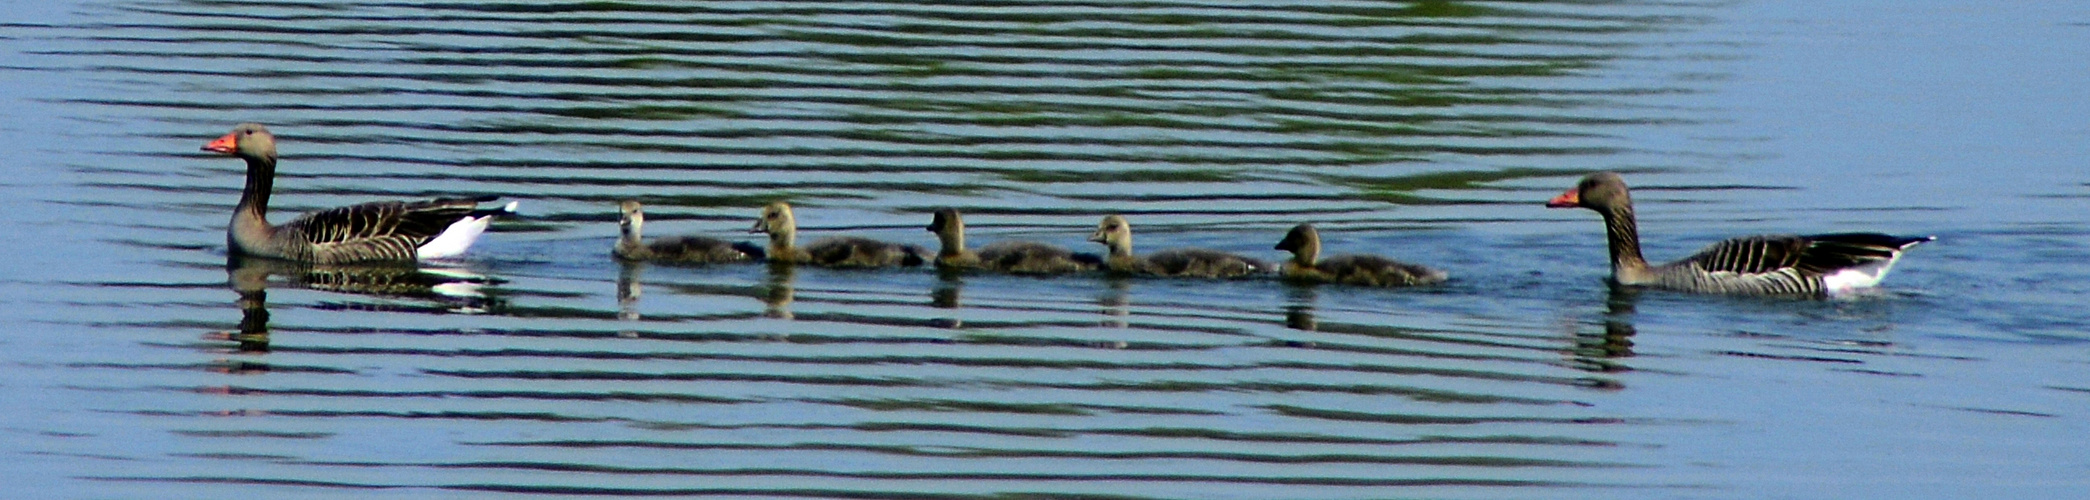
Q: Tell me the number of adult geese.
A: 2